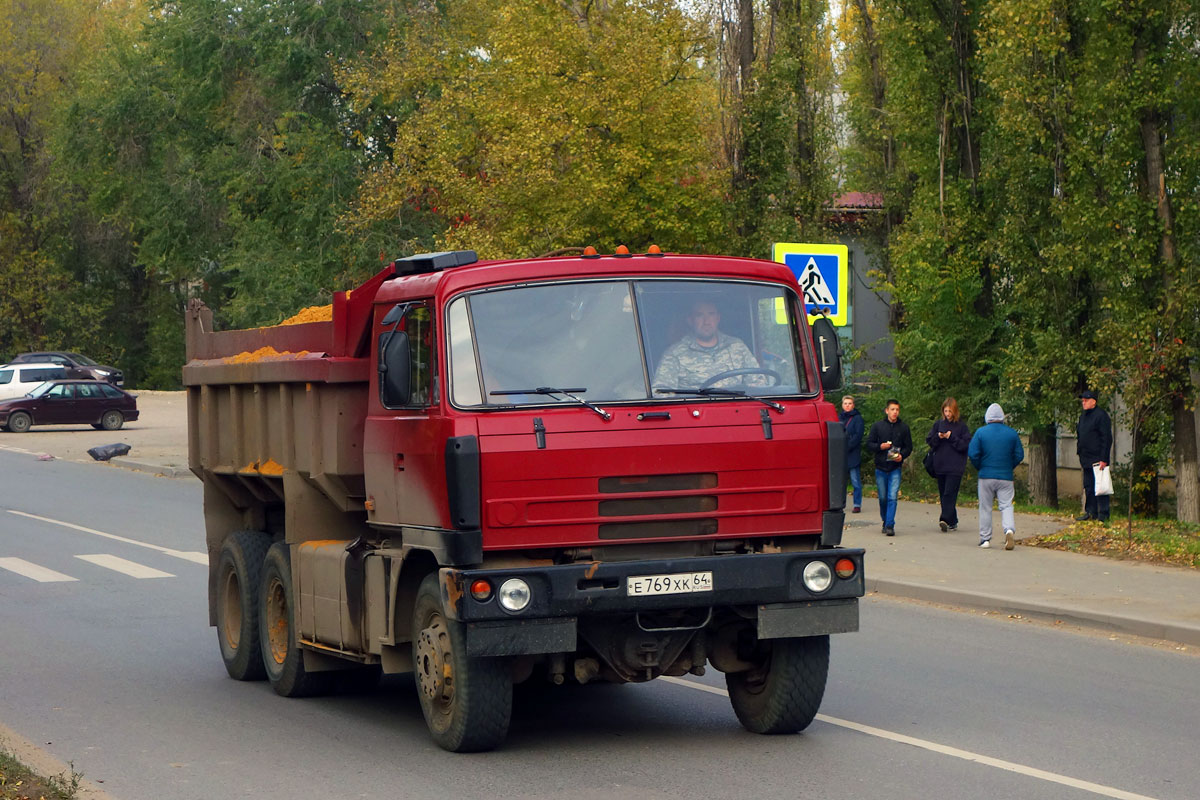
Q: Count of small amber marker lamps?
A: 3